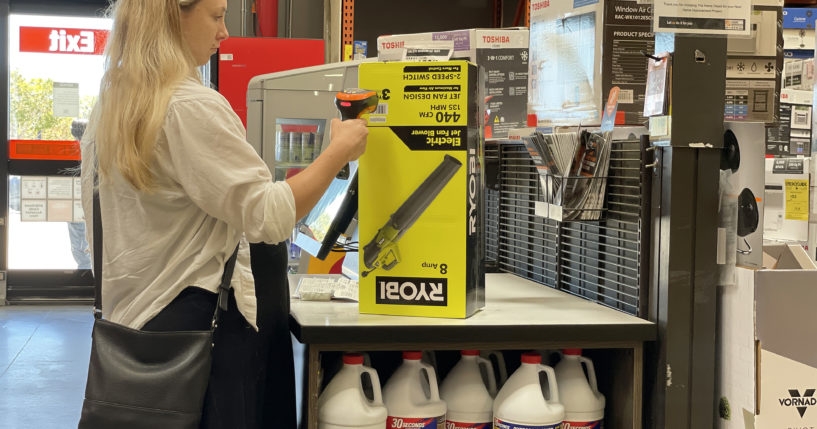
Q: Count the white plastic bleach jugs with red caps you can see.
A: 5